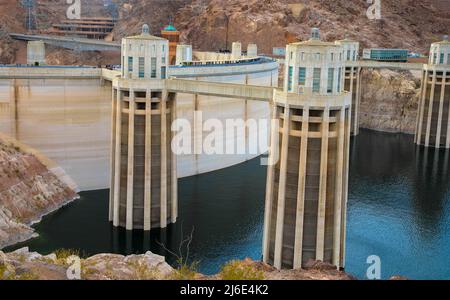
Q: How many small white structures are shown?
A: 4